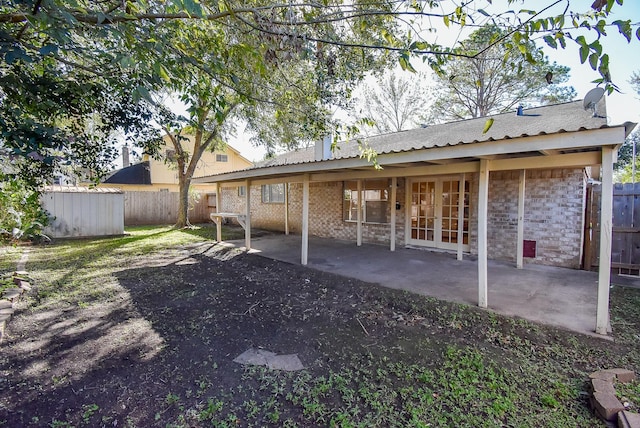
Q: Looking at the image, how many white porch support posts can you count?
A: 10